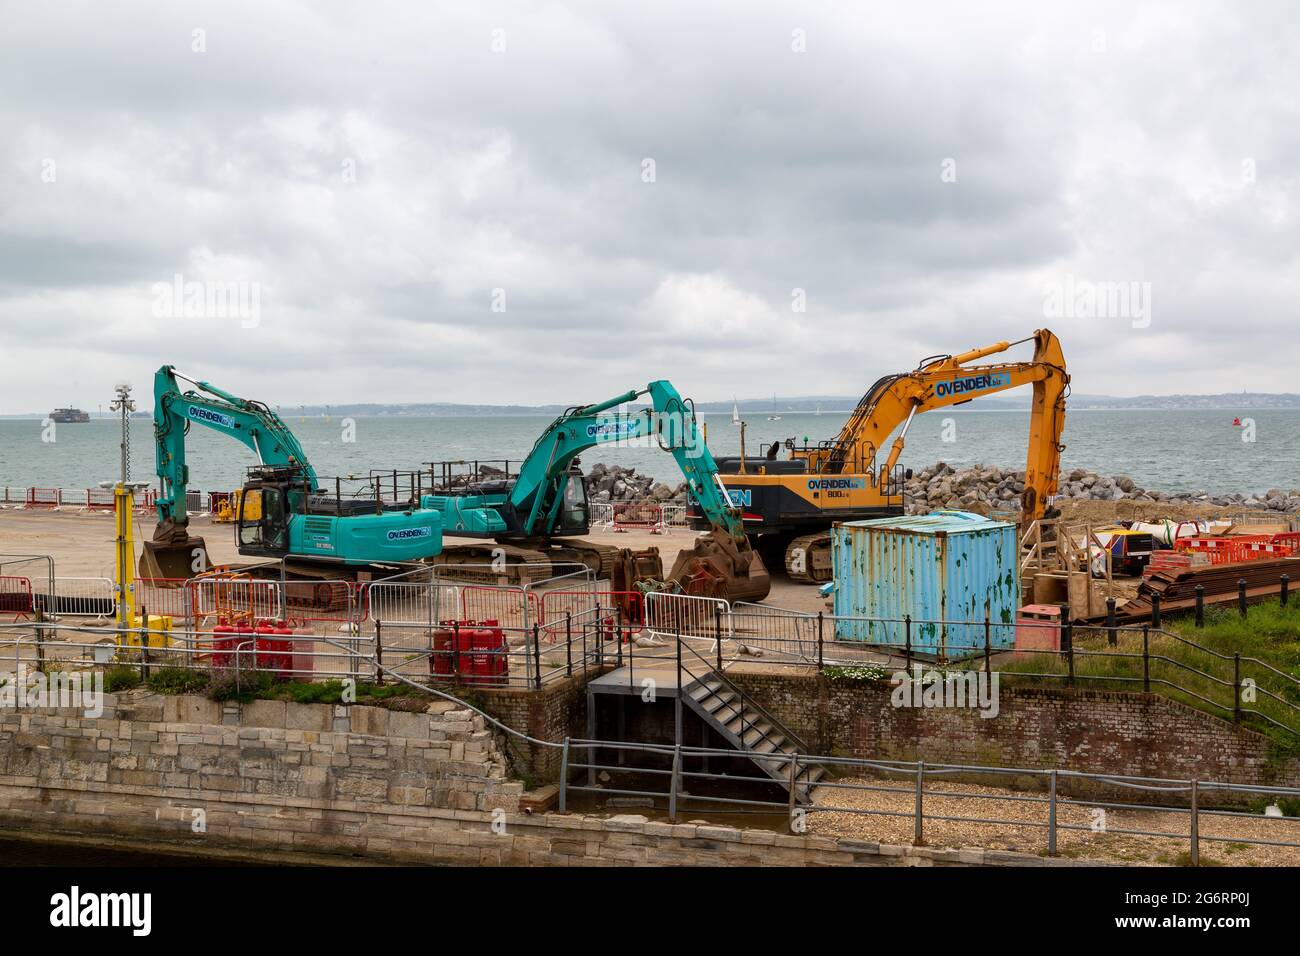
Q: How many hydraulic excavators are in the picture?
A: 3